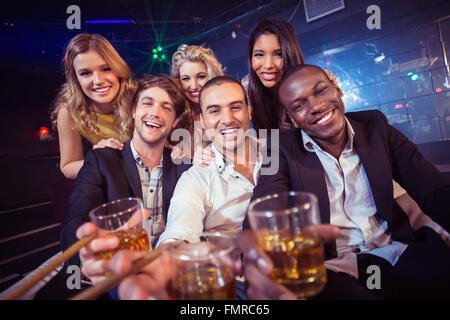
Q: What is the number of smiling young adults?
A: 6